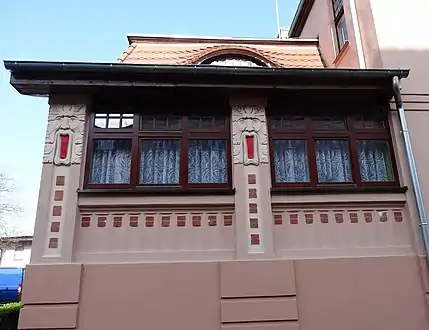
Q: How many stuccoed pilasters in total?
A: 2